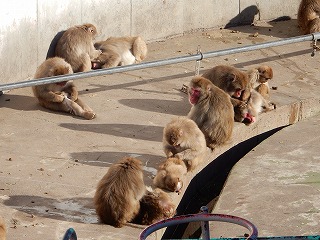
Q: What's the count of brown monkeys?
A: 12